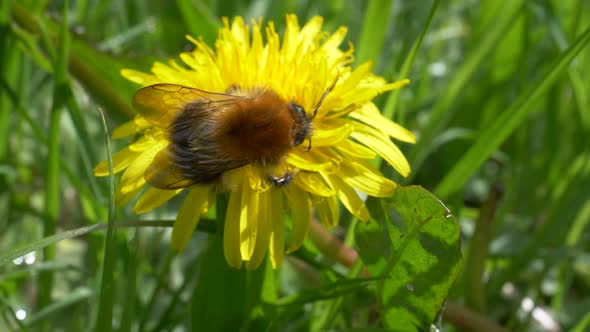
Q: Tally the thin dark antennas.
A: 2